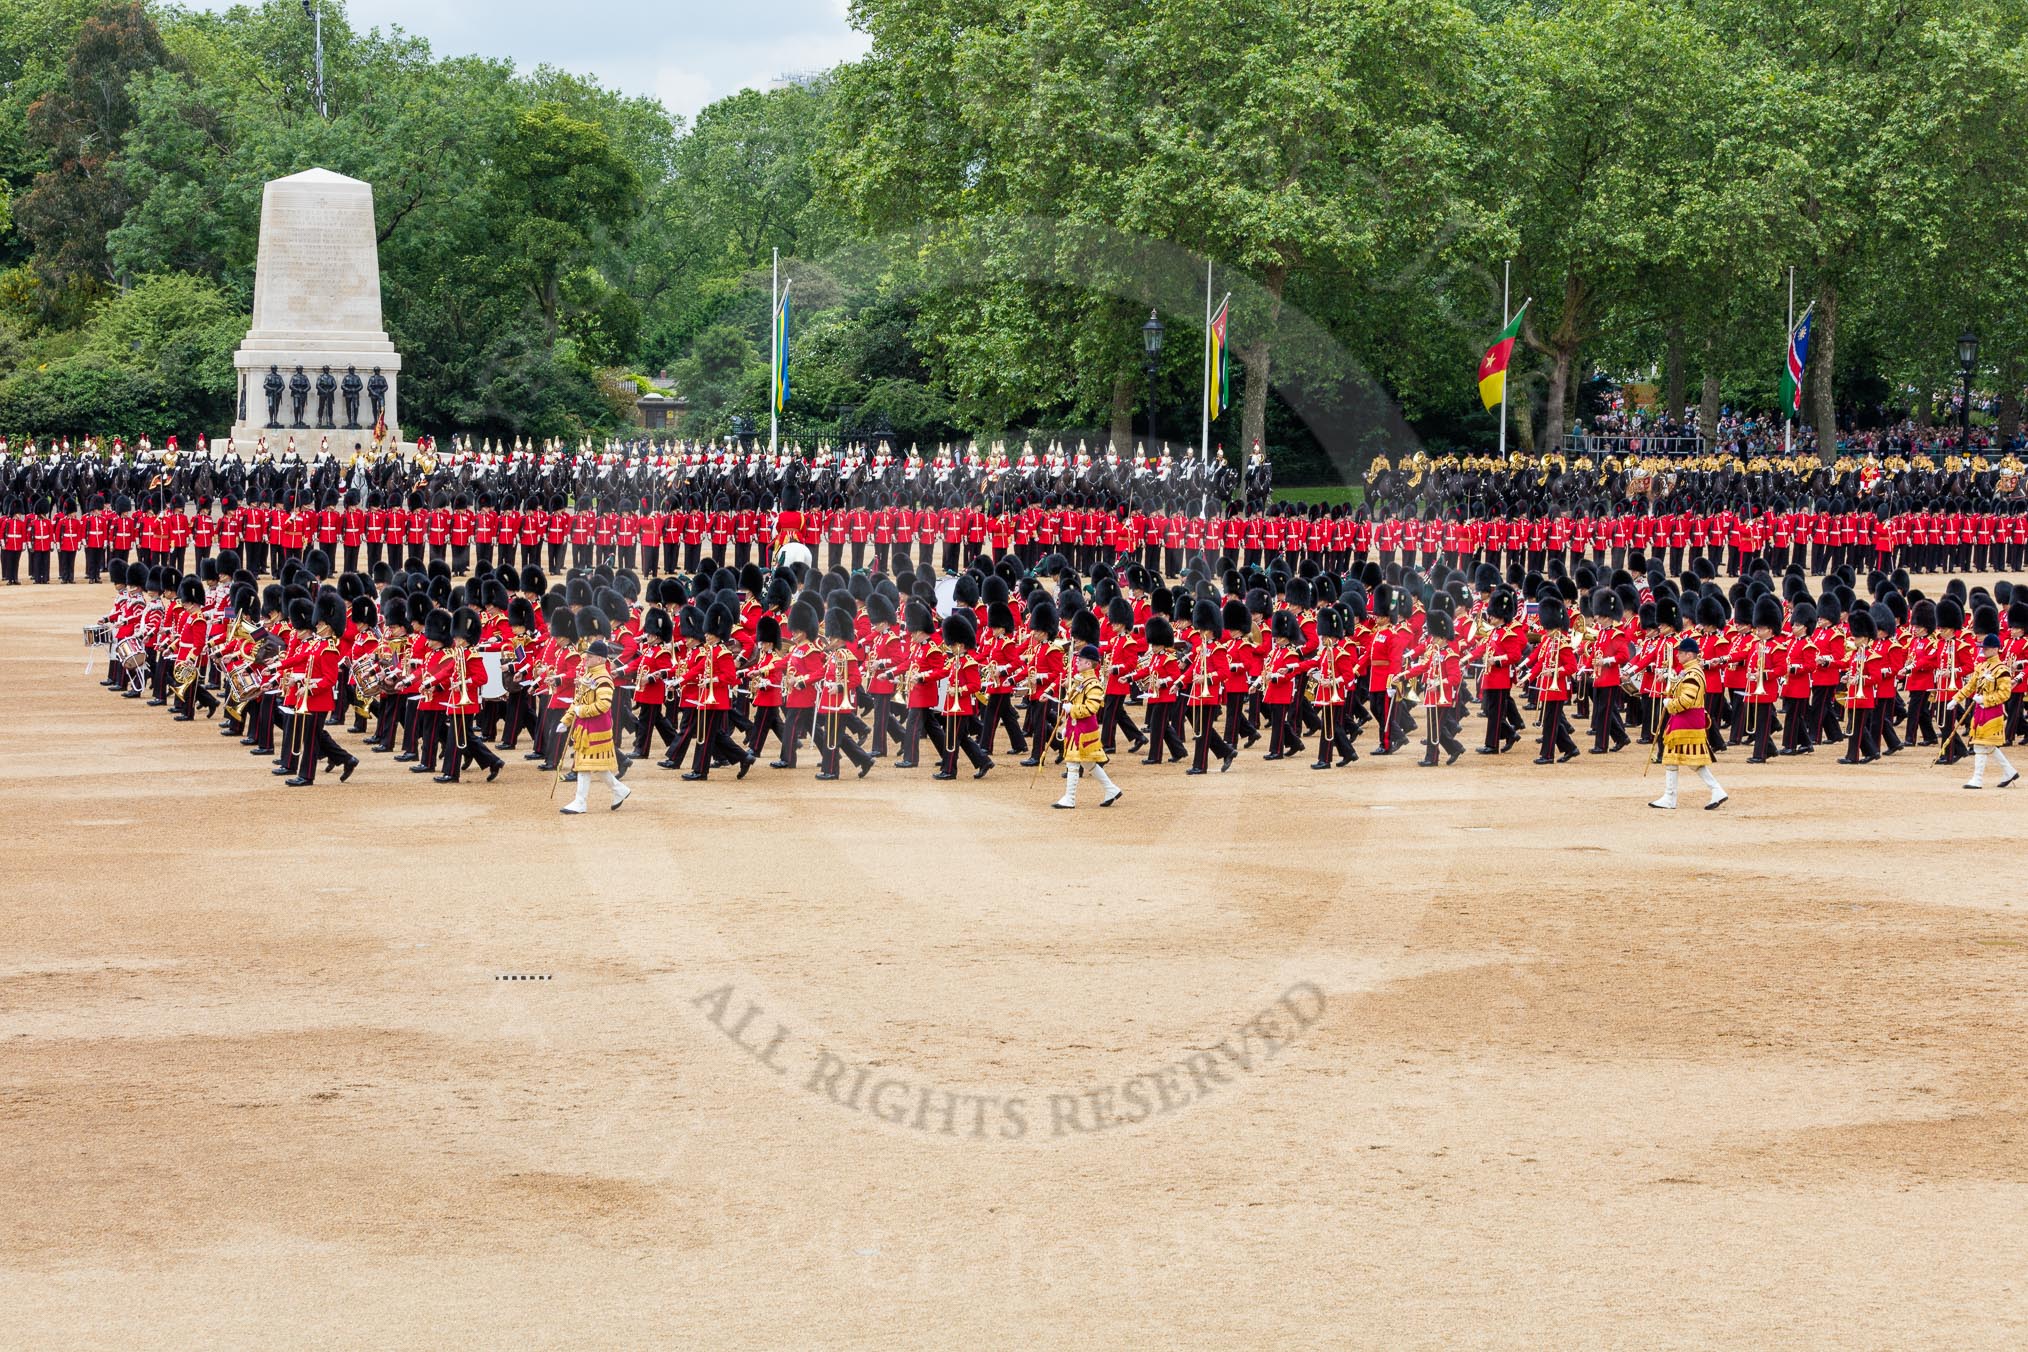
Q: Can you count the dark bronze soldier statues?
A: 5